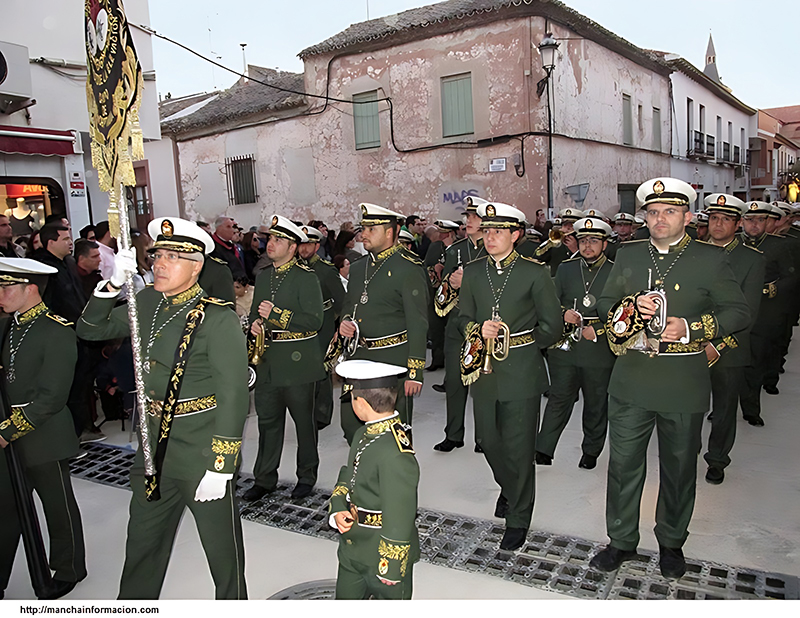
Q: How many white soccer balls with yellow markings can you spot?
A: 0